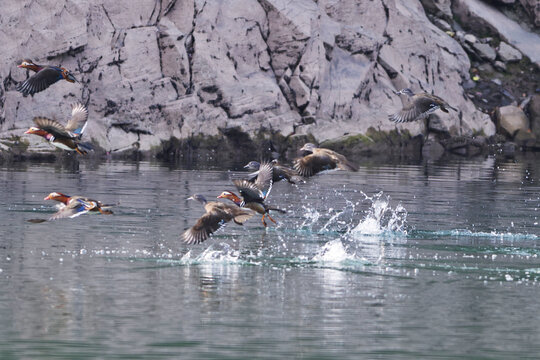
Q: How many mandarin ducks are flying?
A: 8